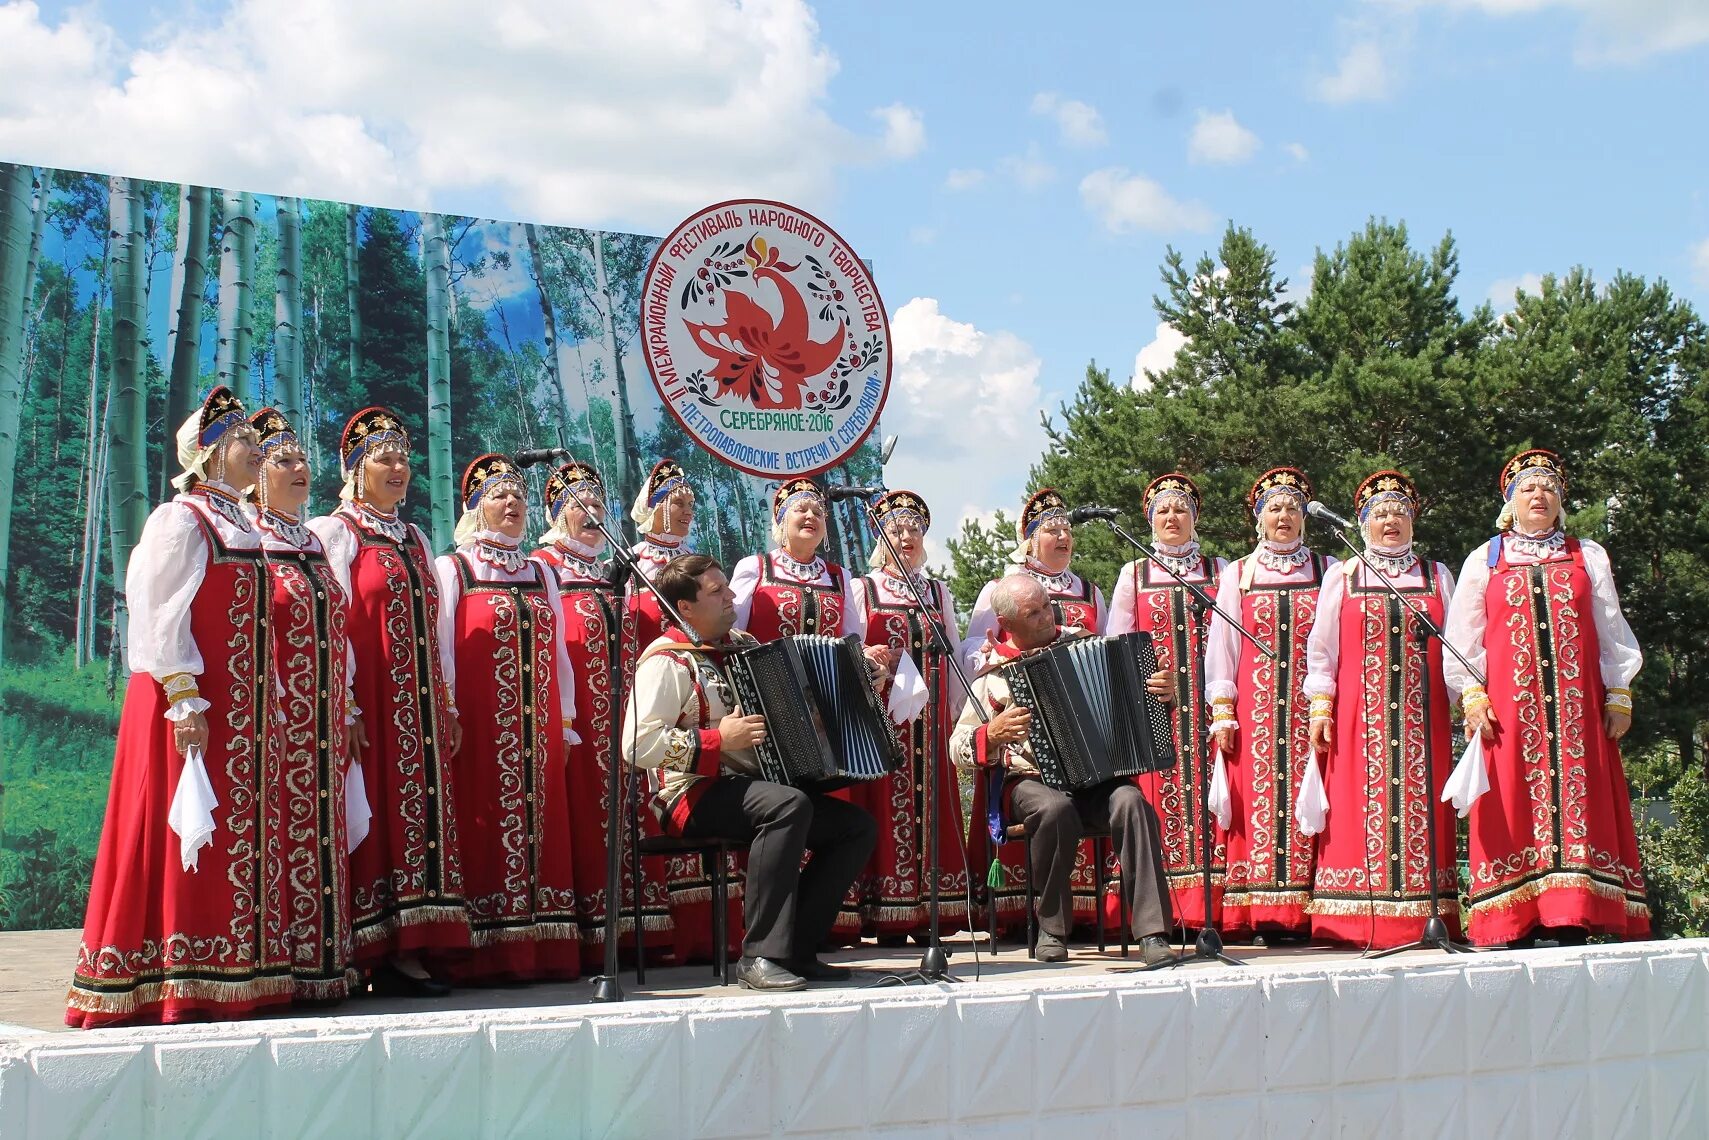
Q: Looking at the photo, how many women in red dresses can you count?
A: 13